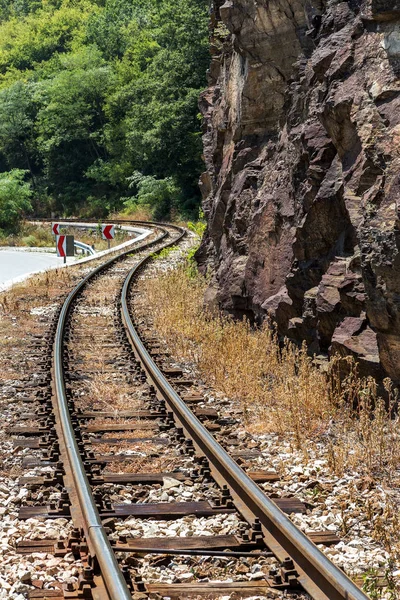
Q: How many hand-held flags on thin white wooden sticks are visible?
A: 0